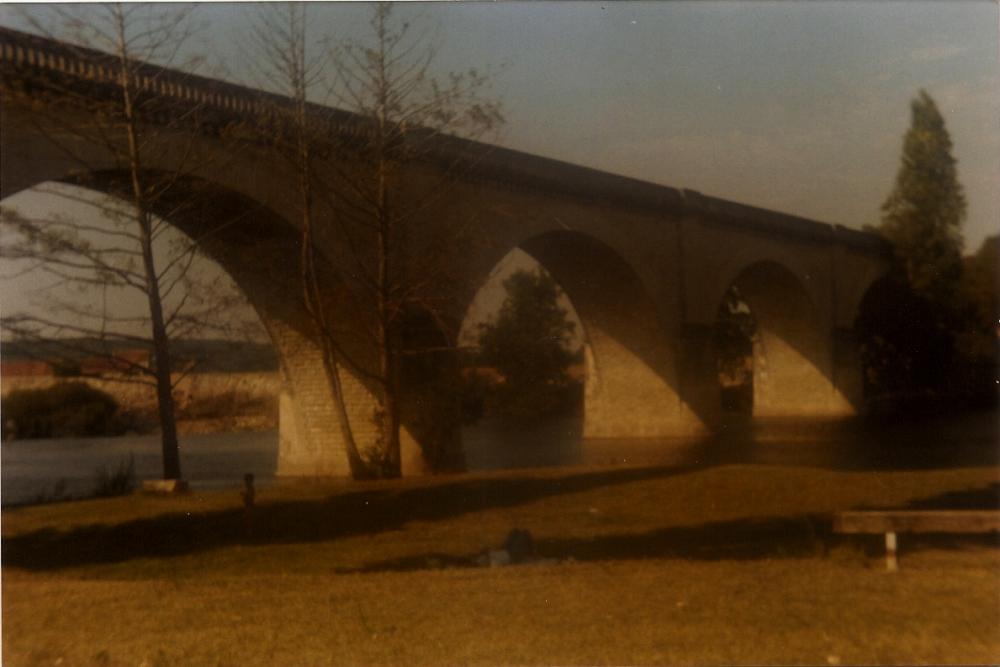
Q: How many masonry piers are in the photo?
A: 3